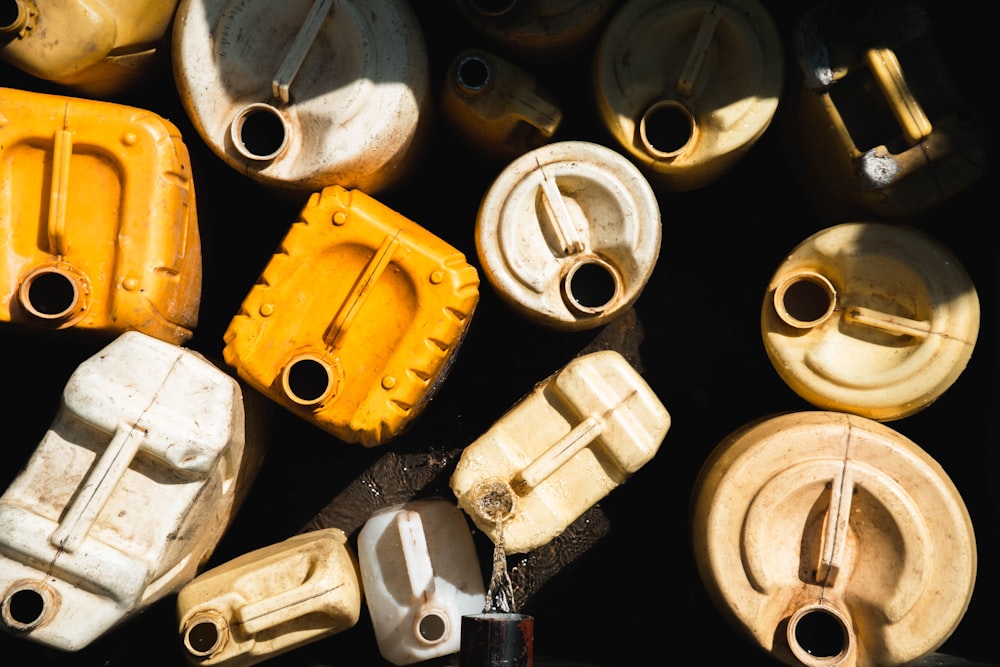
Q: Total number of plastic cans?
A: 15